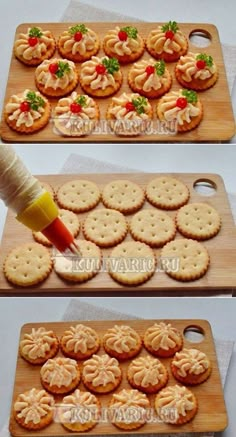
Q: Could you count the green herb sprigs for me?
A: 12